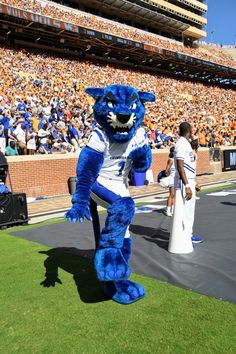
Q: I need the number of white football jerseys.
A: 1